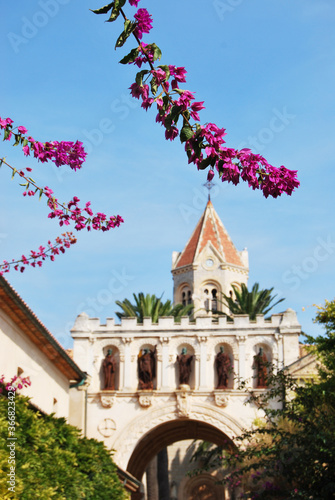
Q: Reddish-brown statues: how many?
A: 5